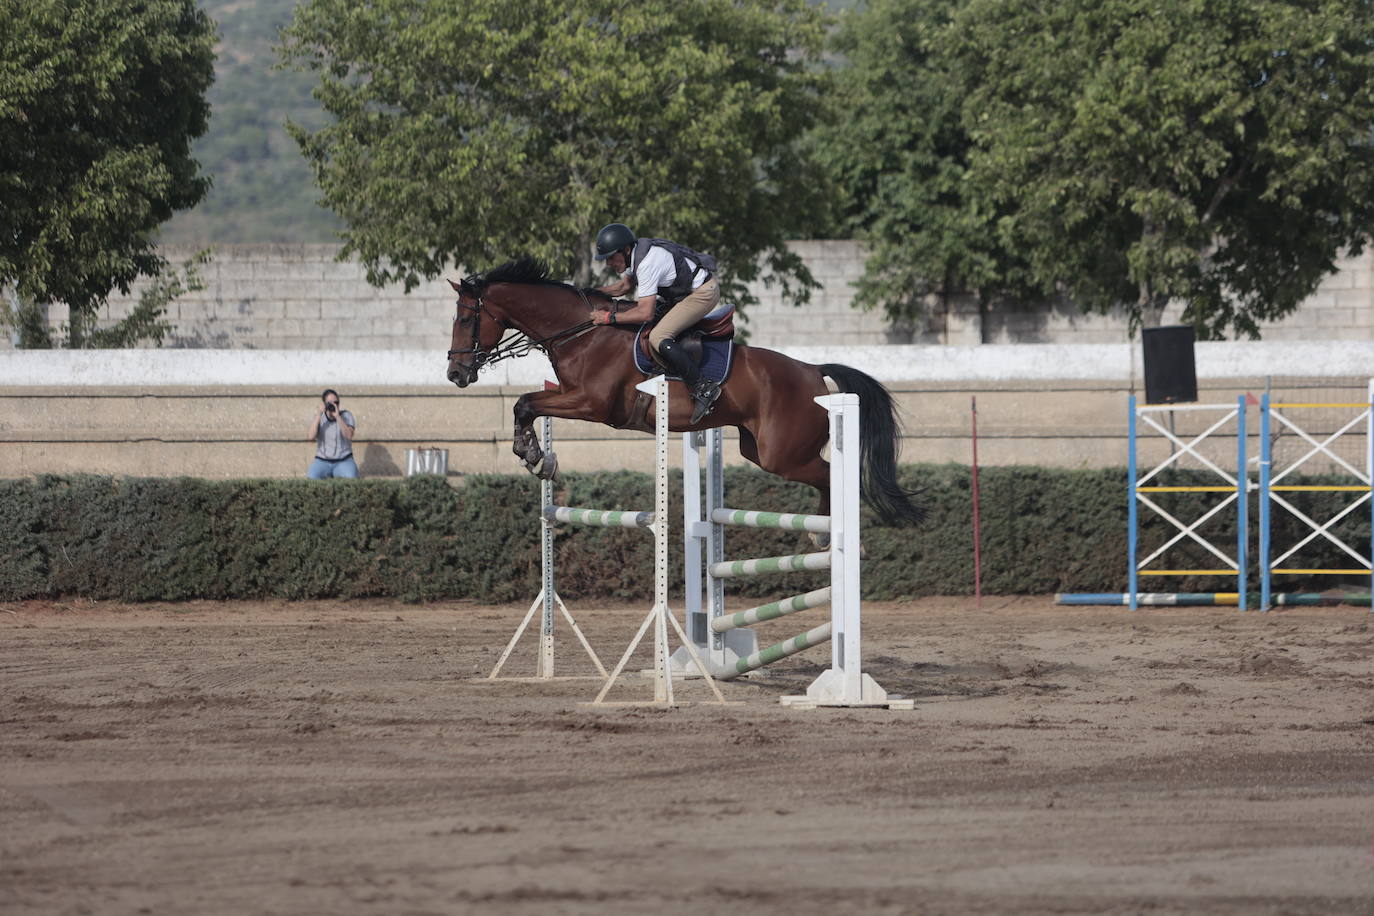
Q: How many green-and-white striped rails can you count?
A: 5